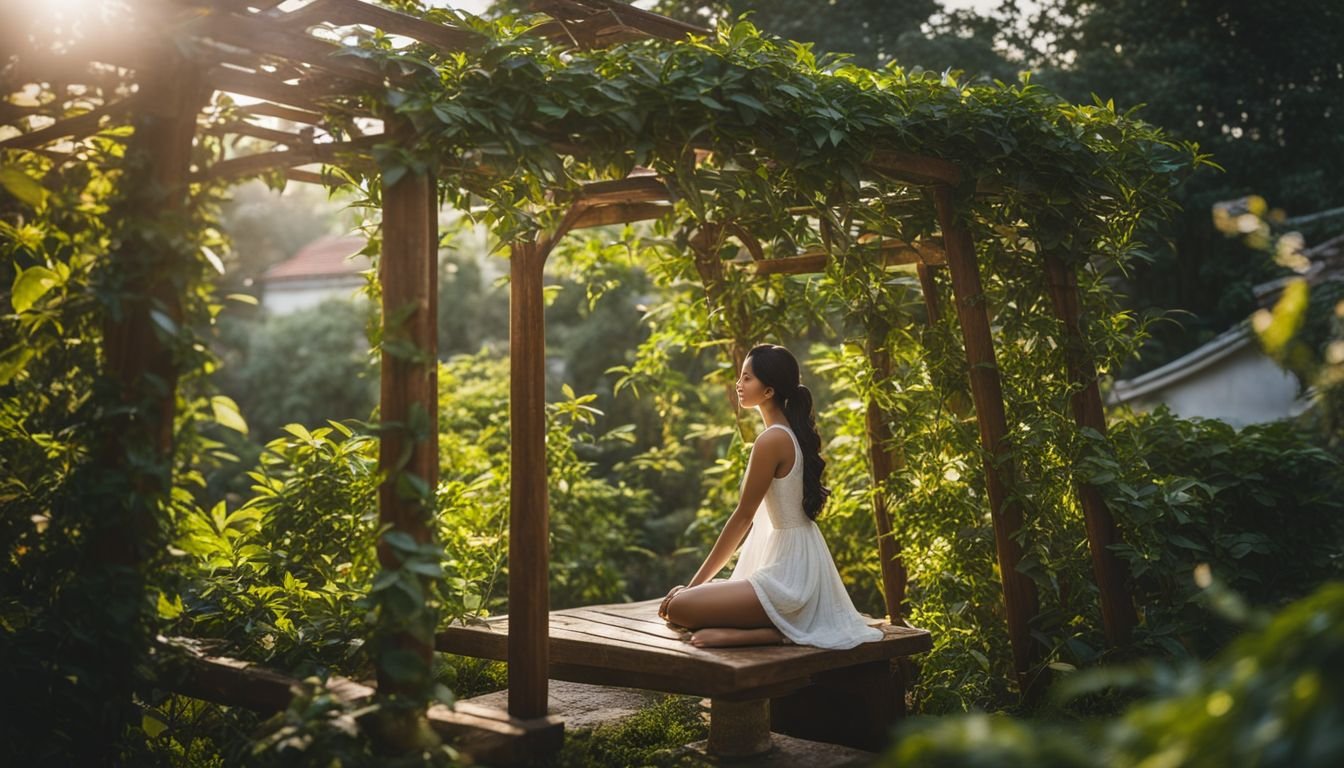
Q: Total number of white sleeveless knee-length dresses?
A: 1